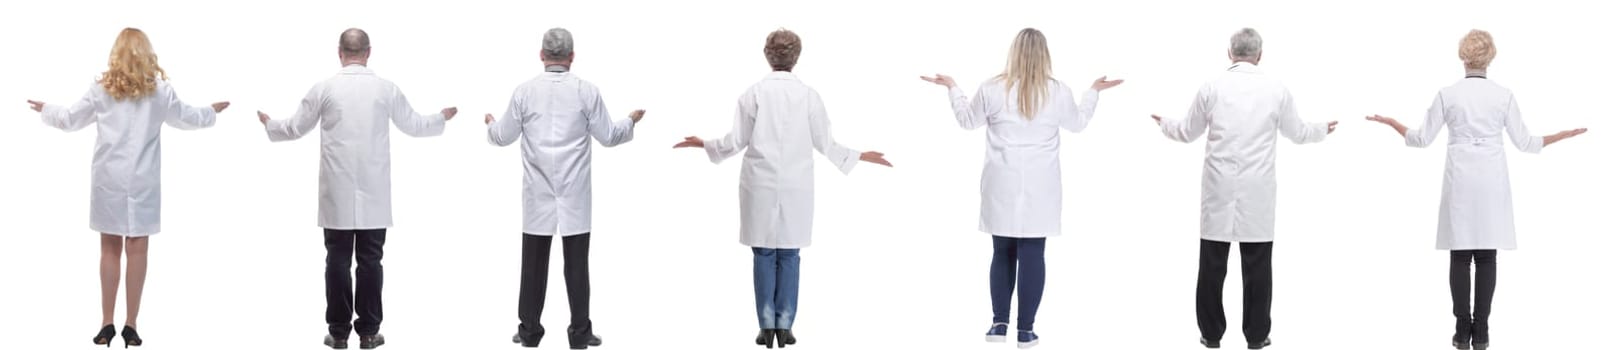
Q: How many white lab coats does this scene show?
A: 7